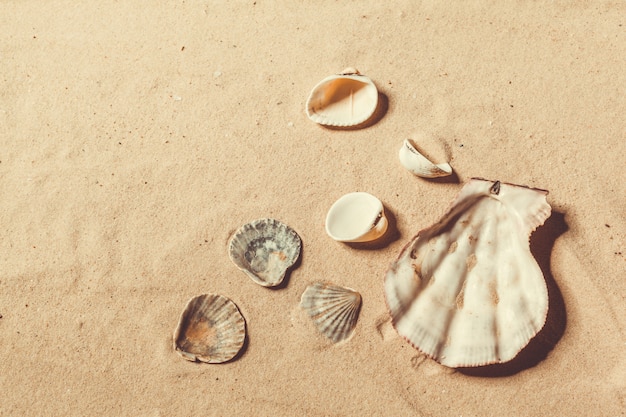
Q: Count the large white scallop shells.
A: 1